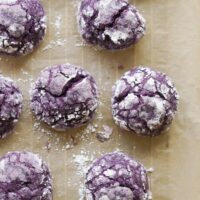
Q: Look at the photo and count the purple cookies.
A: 7